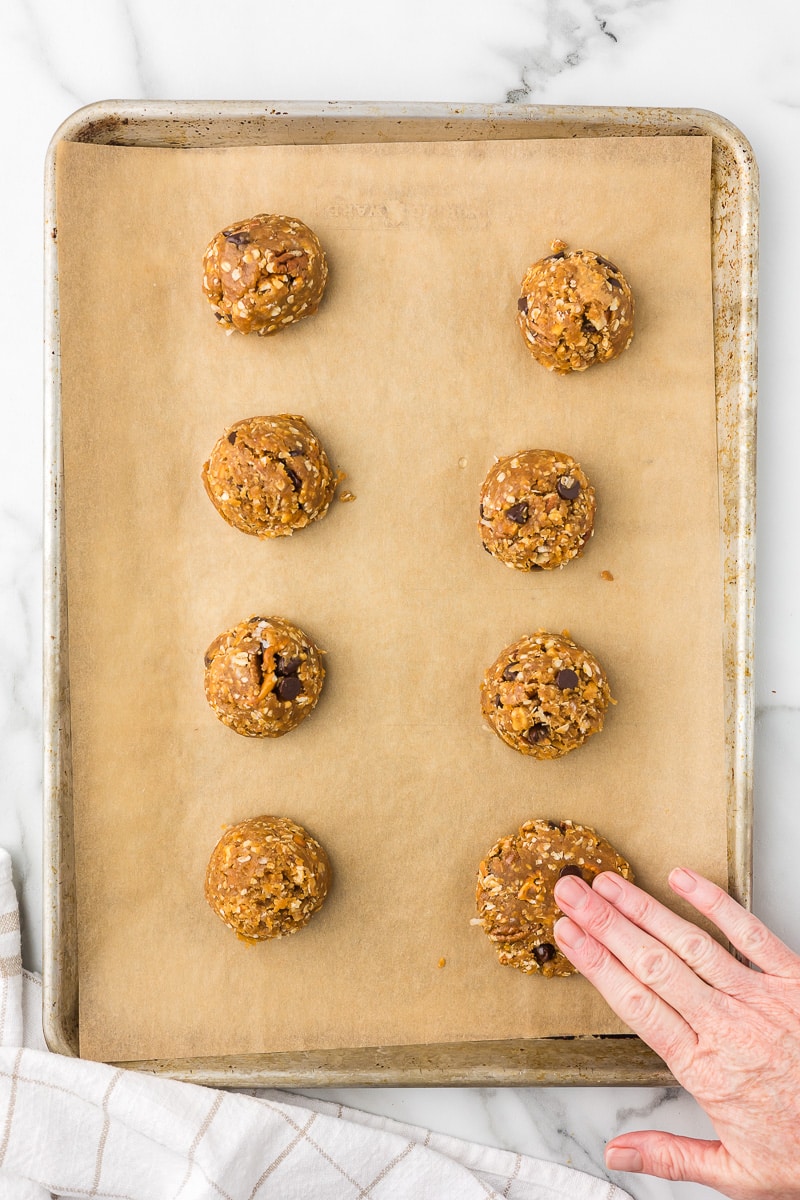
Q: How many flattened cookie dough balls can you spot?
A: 1